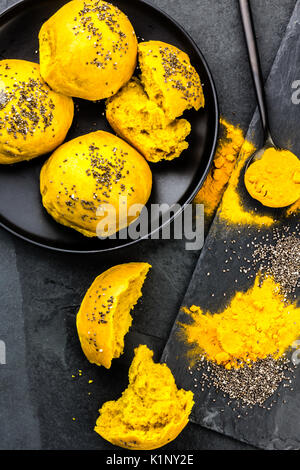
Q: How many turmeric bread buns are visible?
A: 5